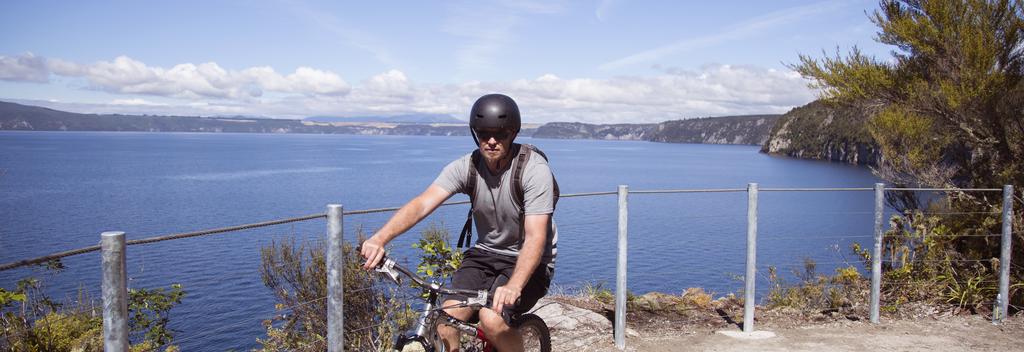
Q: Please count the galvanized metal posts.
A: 6